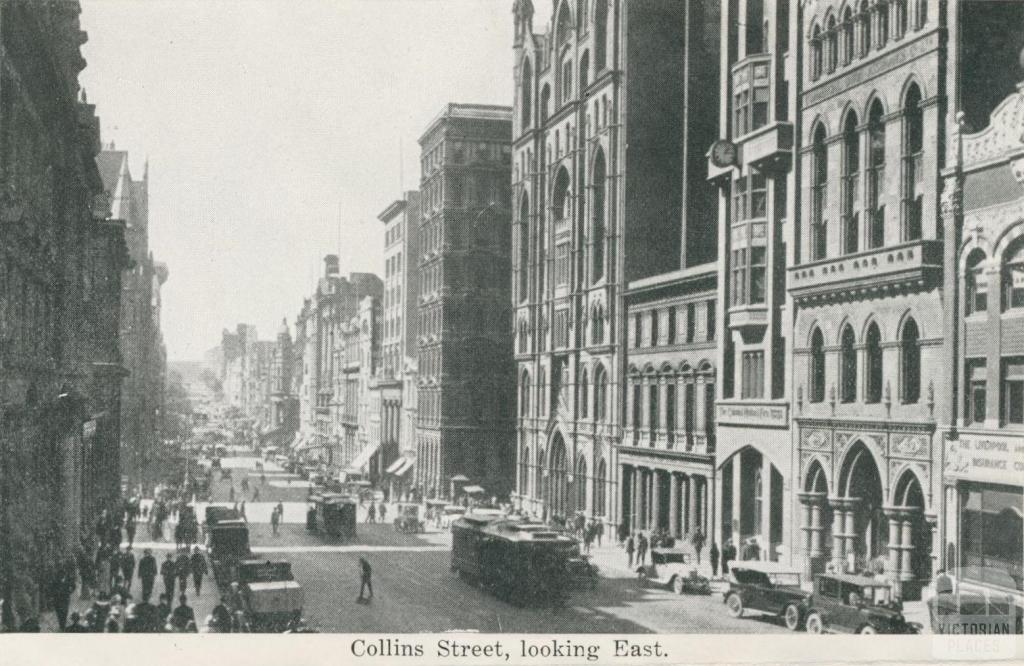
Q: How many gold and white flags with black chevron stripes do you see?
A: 0